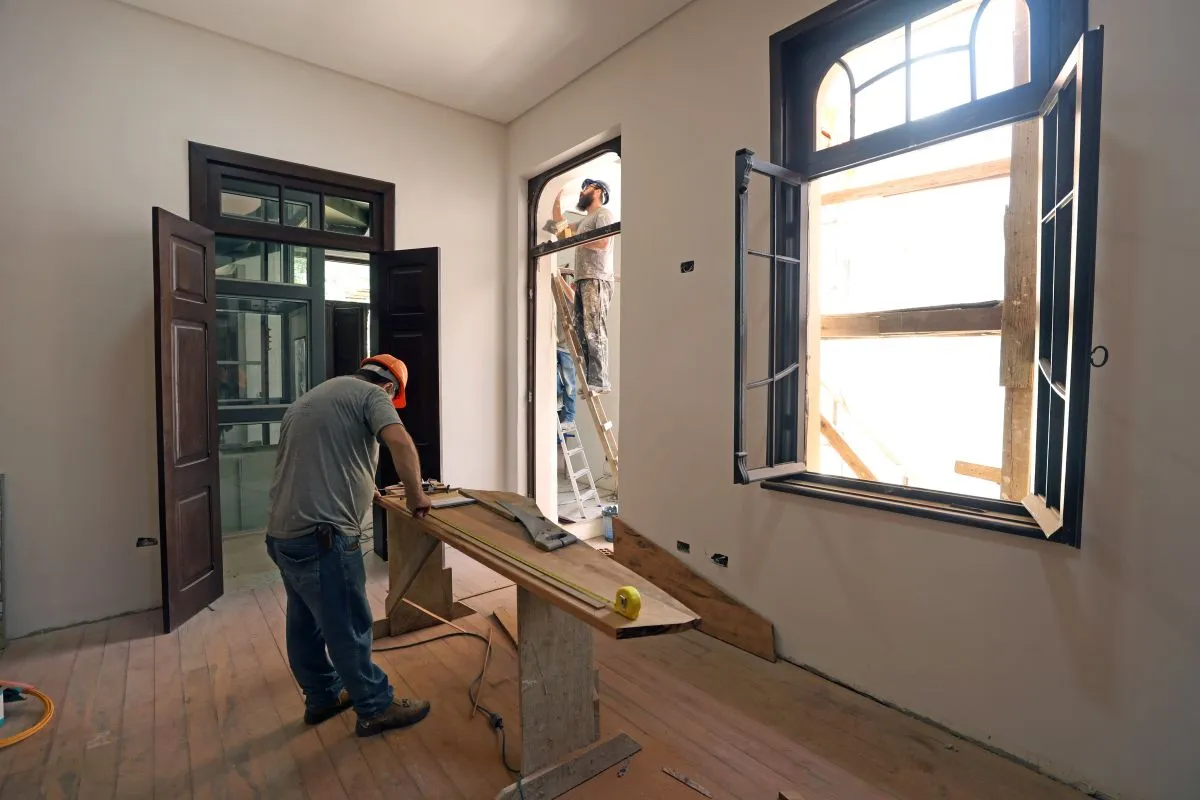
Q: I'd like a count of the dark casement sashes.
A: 2